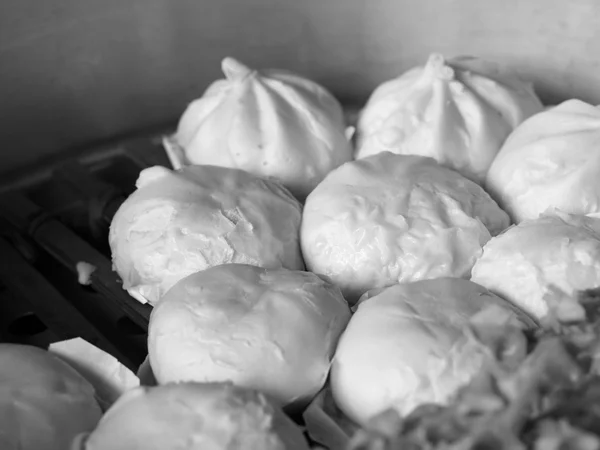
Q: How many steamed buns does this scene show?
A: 10